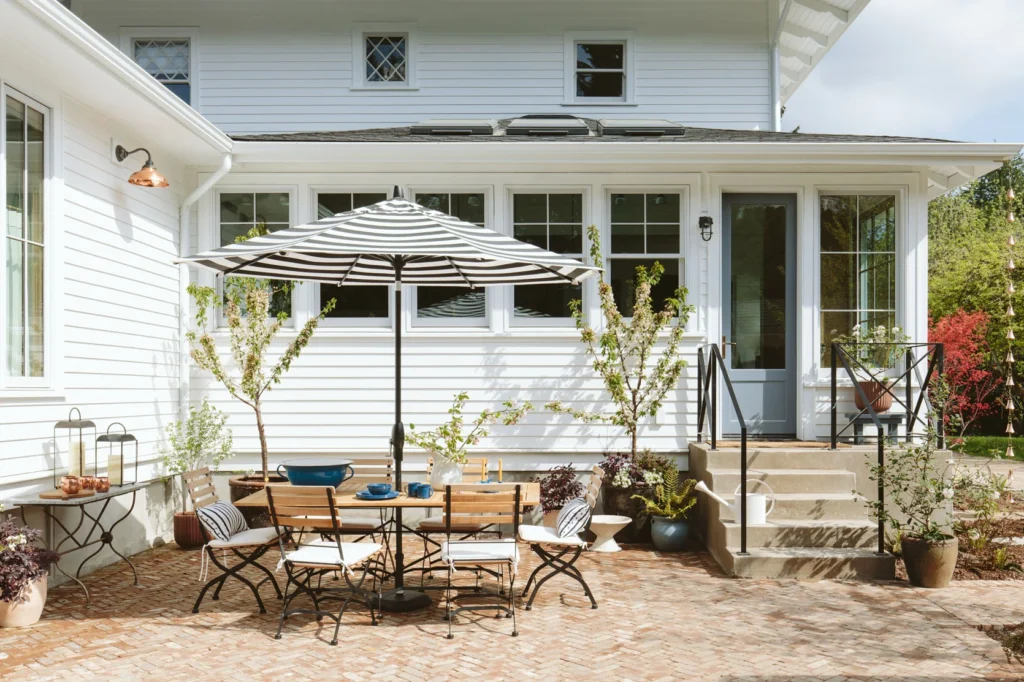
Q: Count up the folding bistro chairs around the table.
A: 6